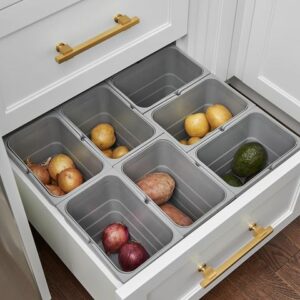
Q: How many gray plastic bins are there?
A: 7